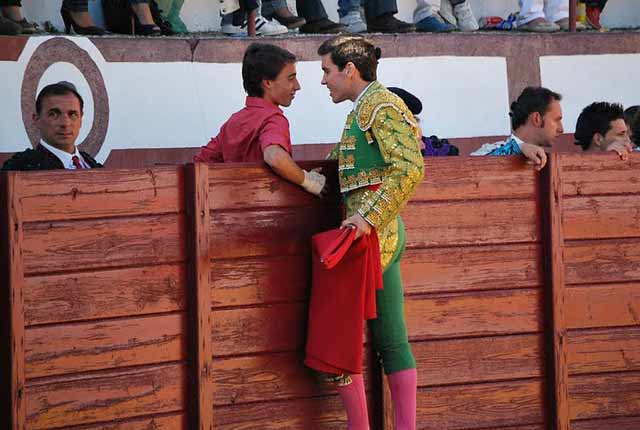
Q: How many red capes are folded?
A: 1